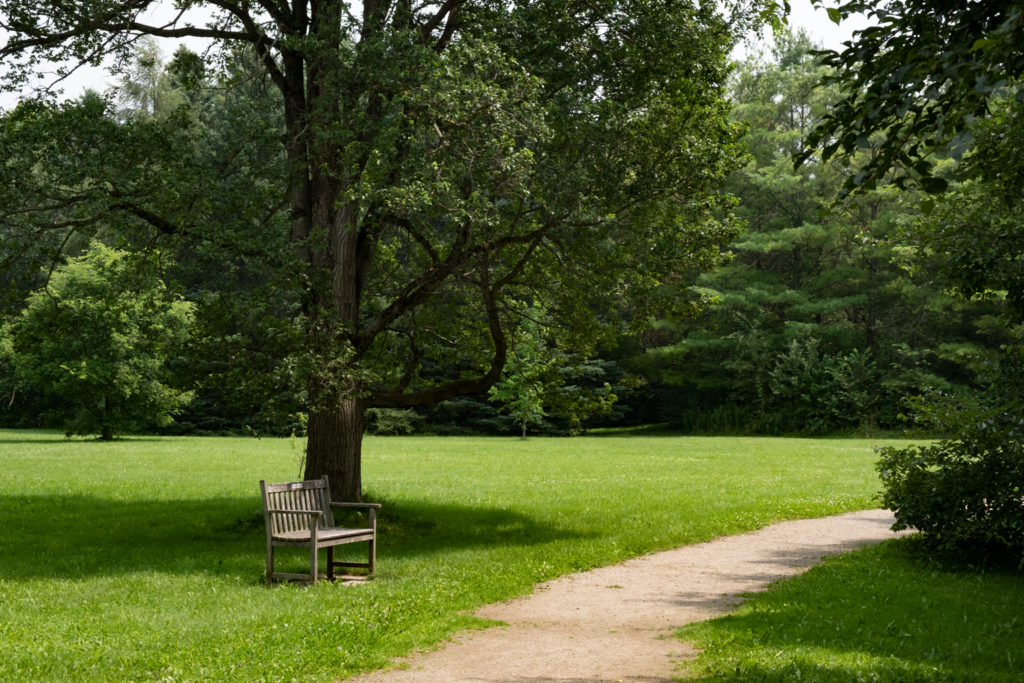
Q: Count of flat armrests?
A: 2